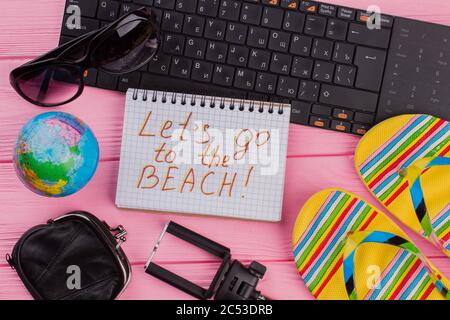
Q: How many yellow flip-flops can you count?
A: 2